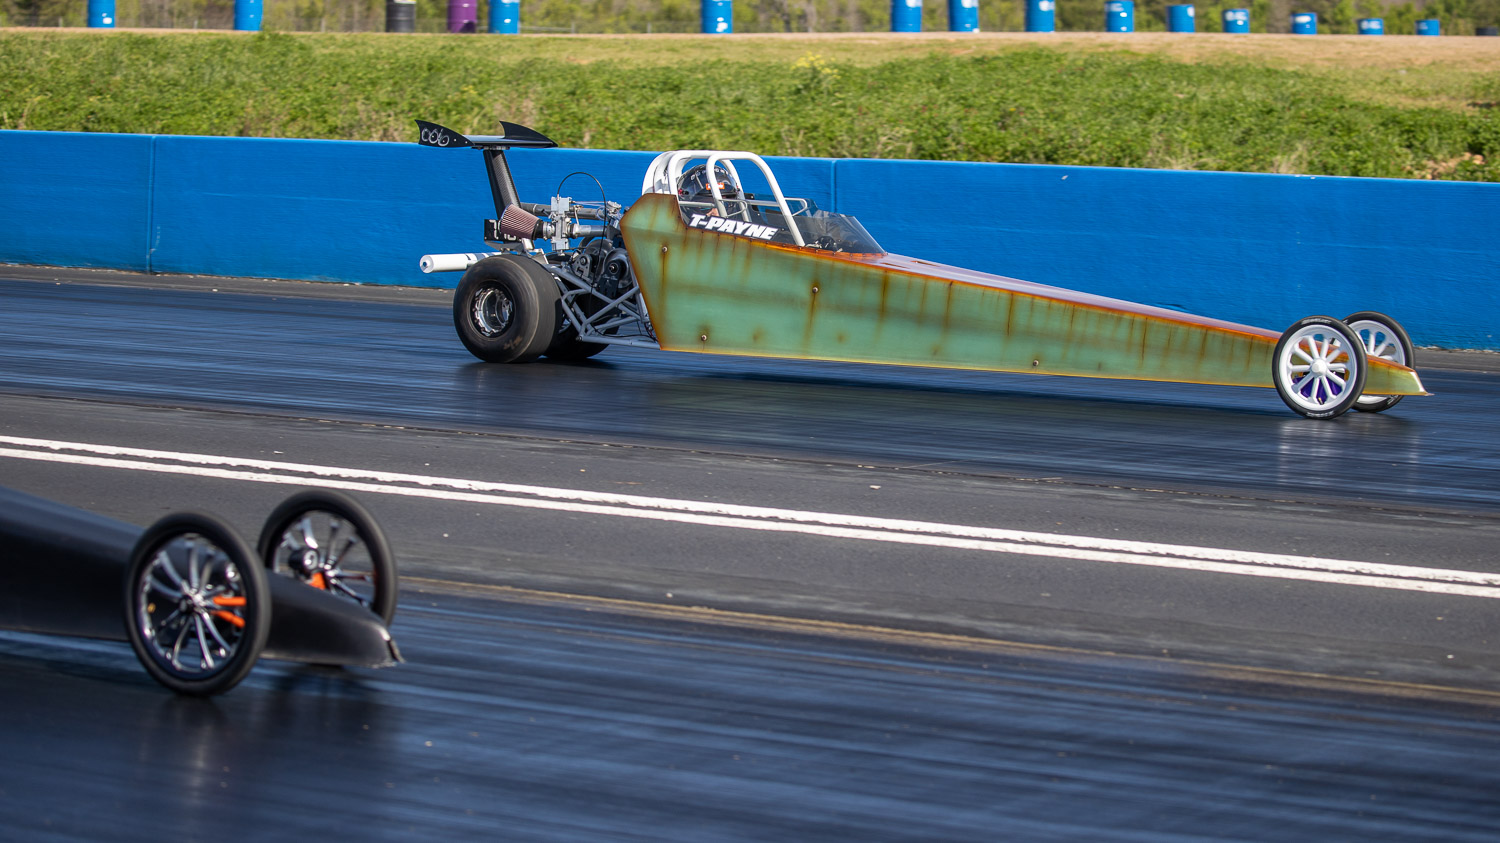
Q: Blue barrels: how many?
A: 13